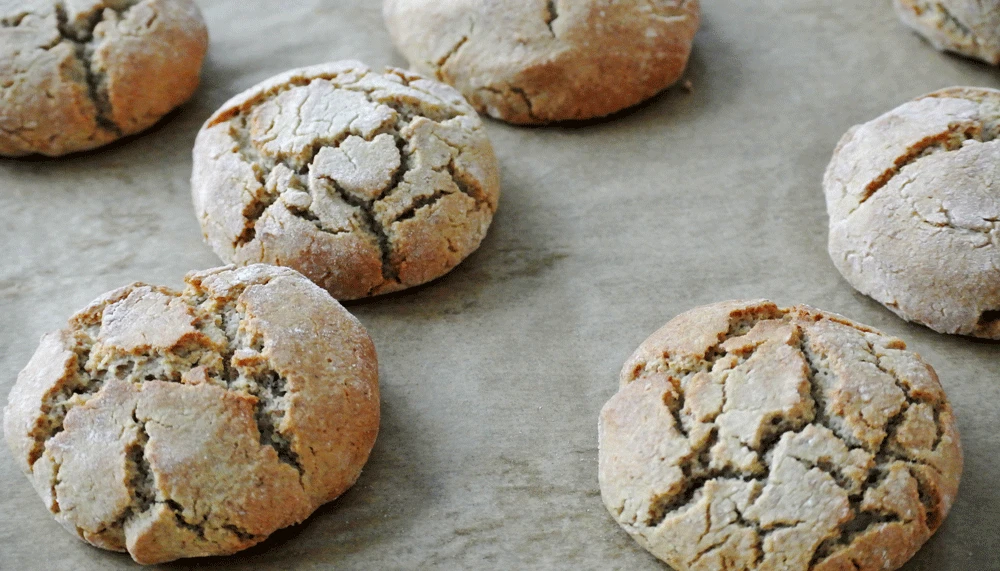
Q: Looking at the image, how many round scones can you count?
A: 7